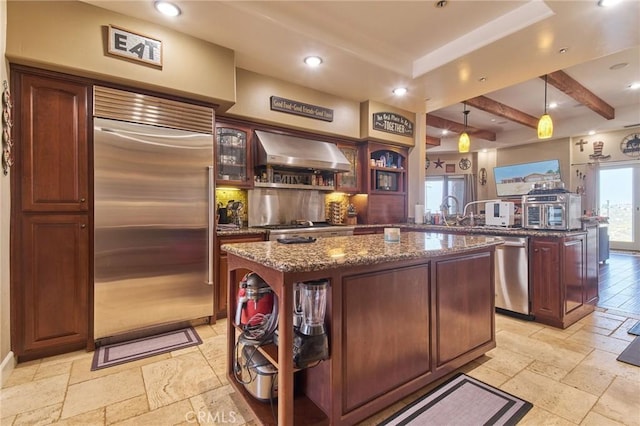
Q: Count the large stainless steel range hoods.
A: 1